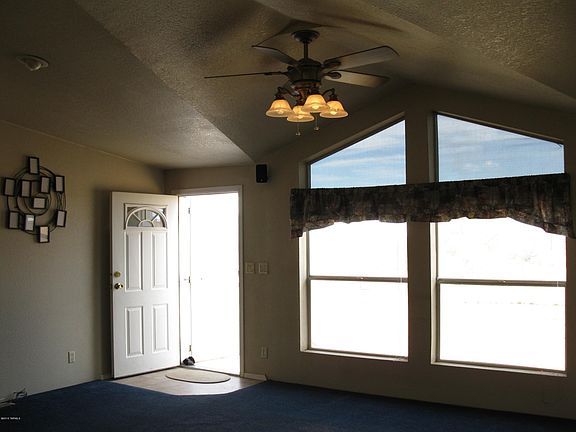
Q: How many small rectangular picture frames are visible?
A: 10